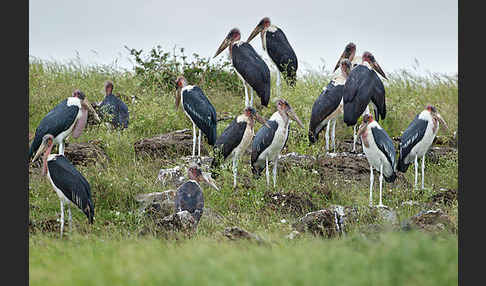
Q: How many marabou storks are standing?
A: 12